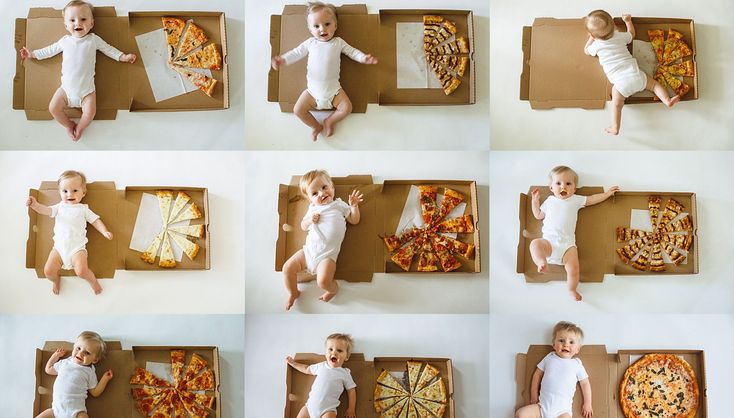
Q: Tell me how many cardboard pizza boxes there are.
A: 9